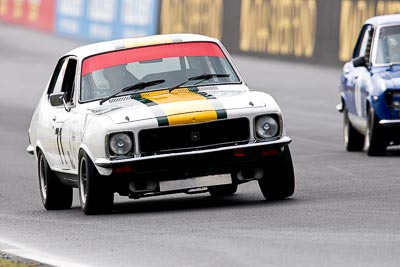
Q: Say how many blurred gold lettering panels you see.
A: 3